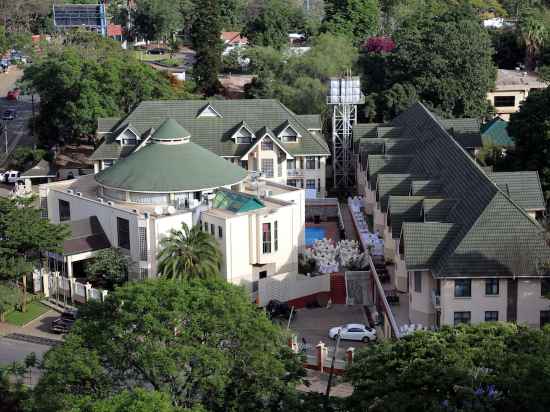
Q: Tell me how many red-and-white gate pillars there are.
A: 3